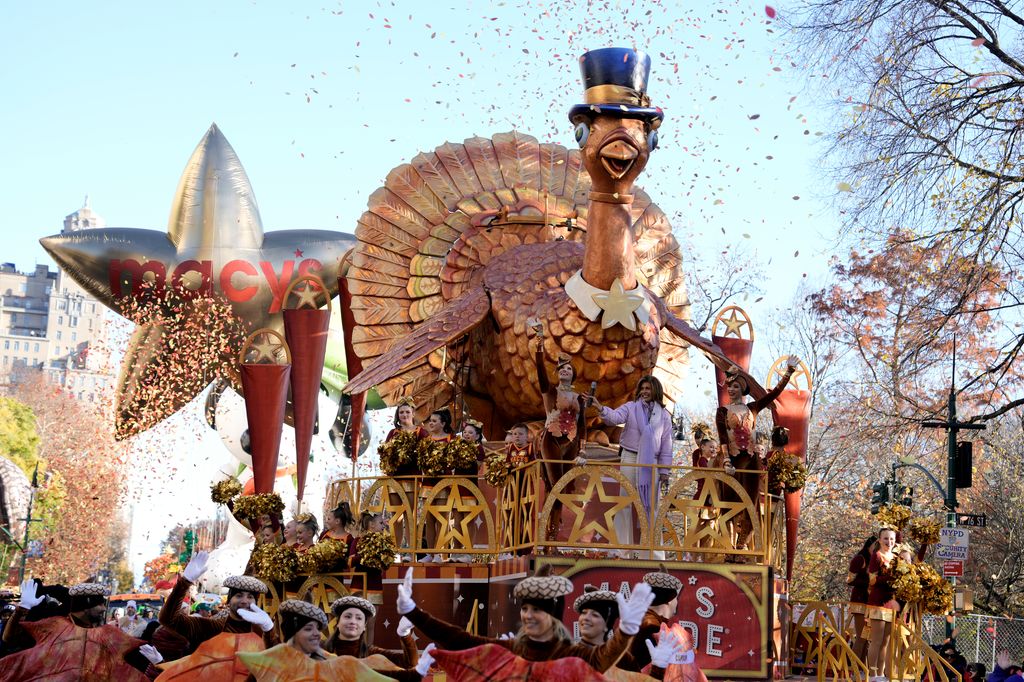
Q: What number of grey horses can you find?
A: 0